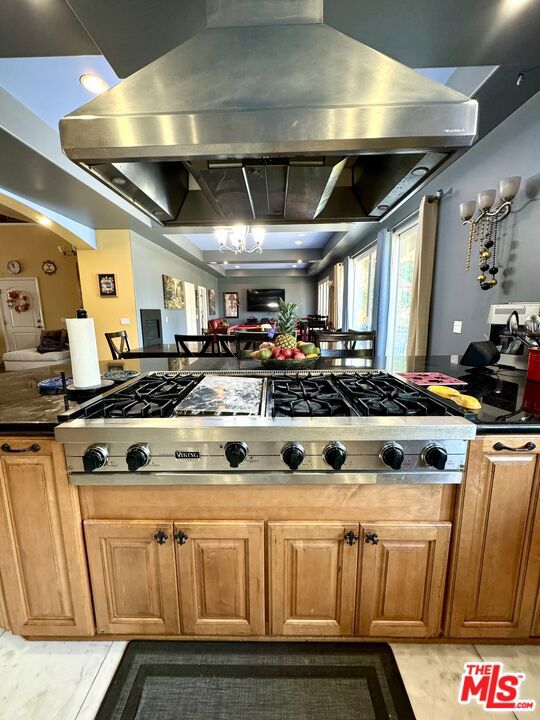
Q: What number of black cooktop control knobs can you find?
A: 7